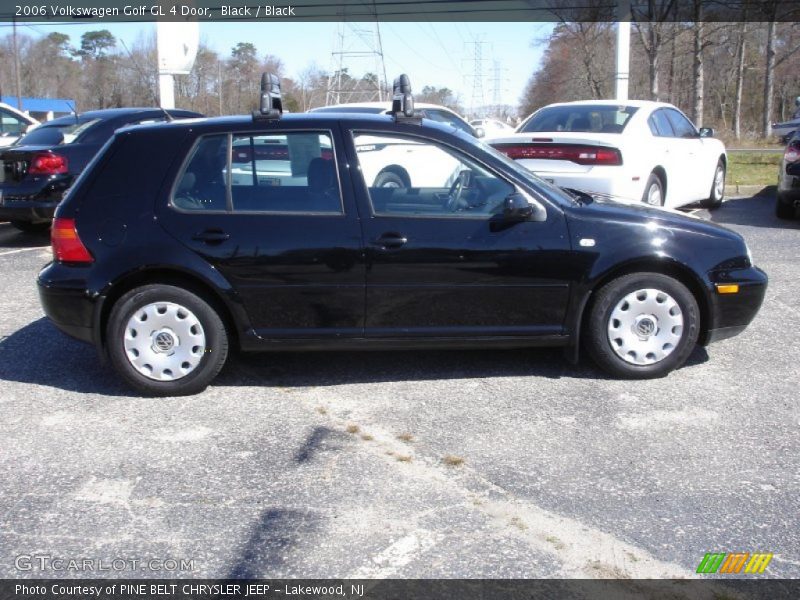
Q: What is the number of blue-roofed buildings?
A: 1